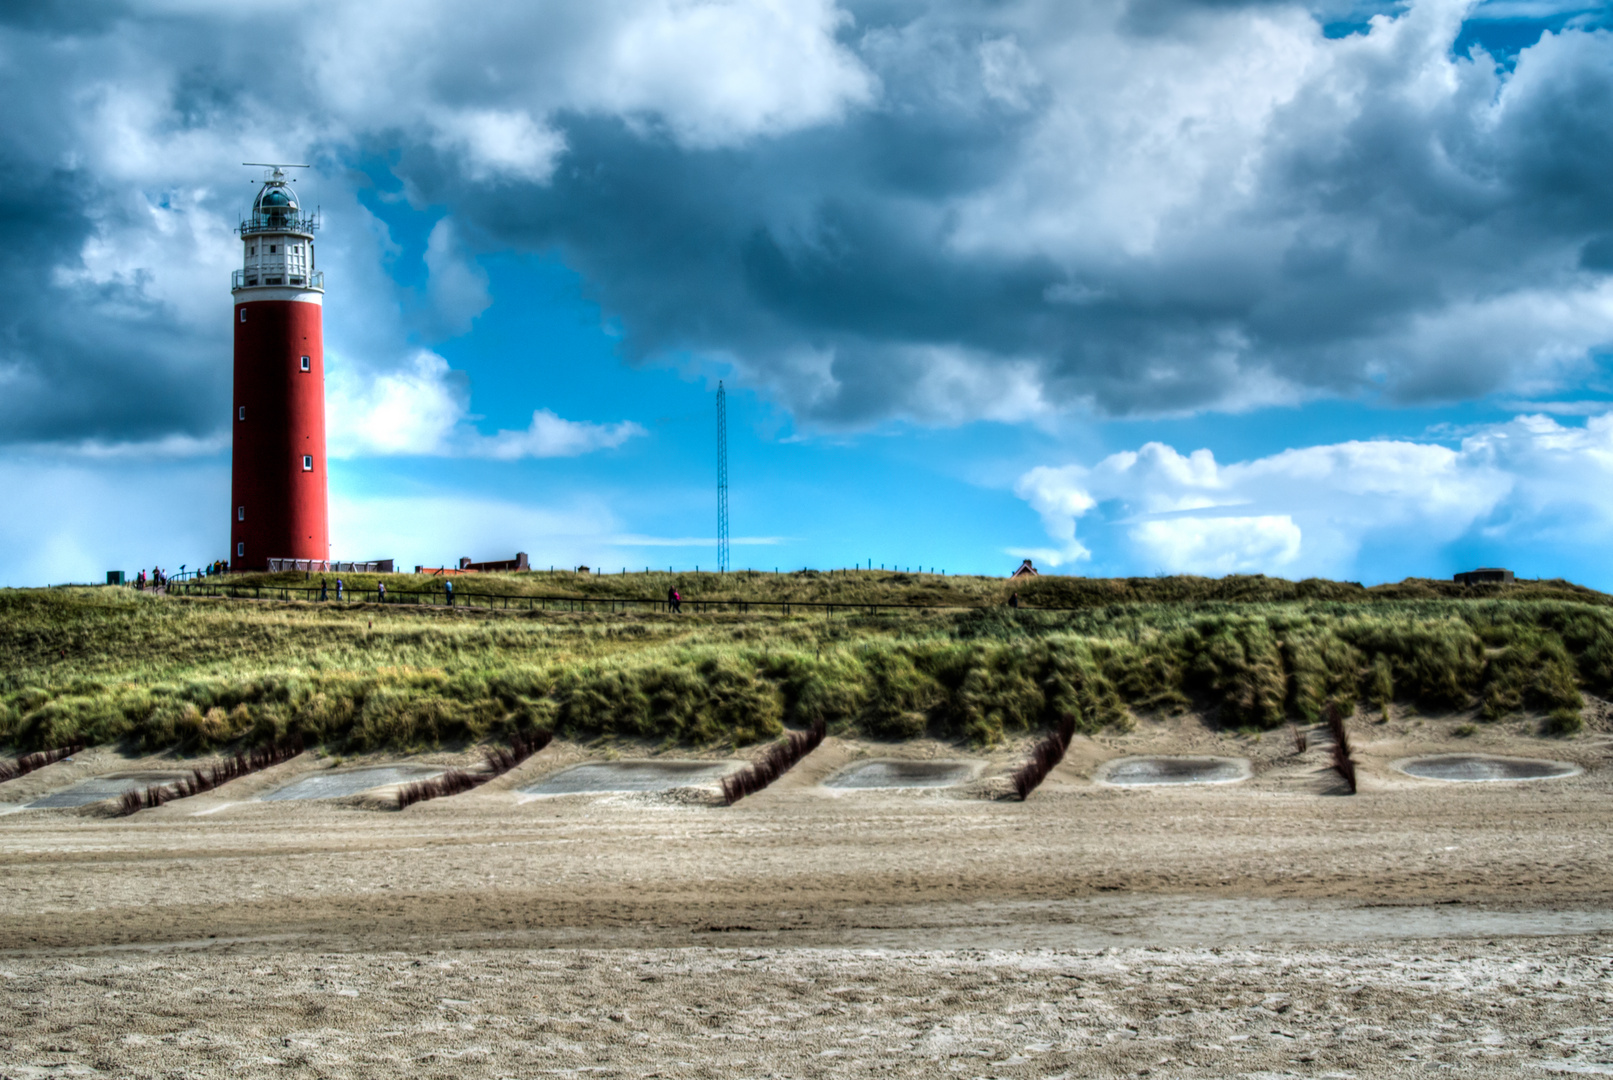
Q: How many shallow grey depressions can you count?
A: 6